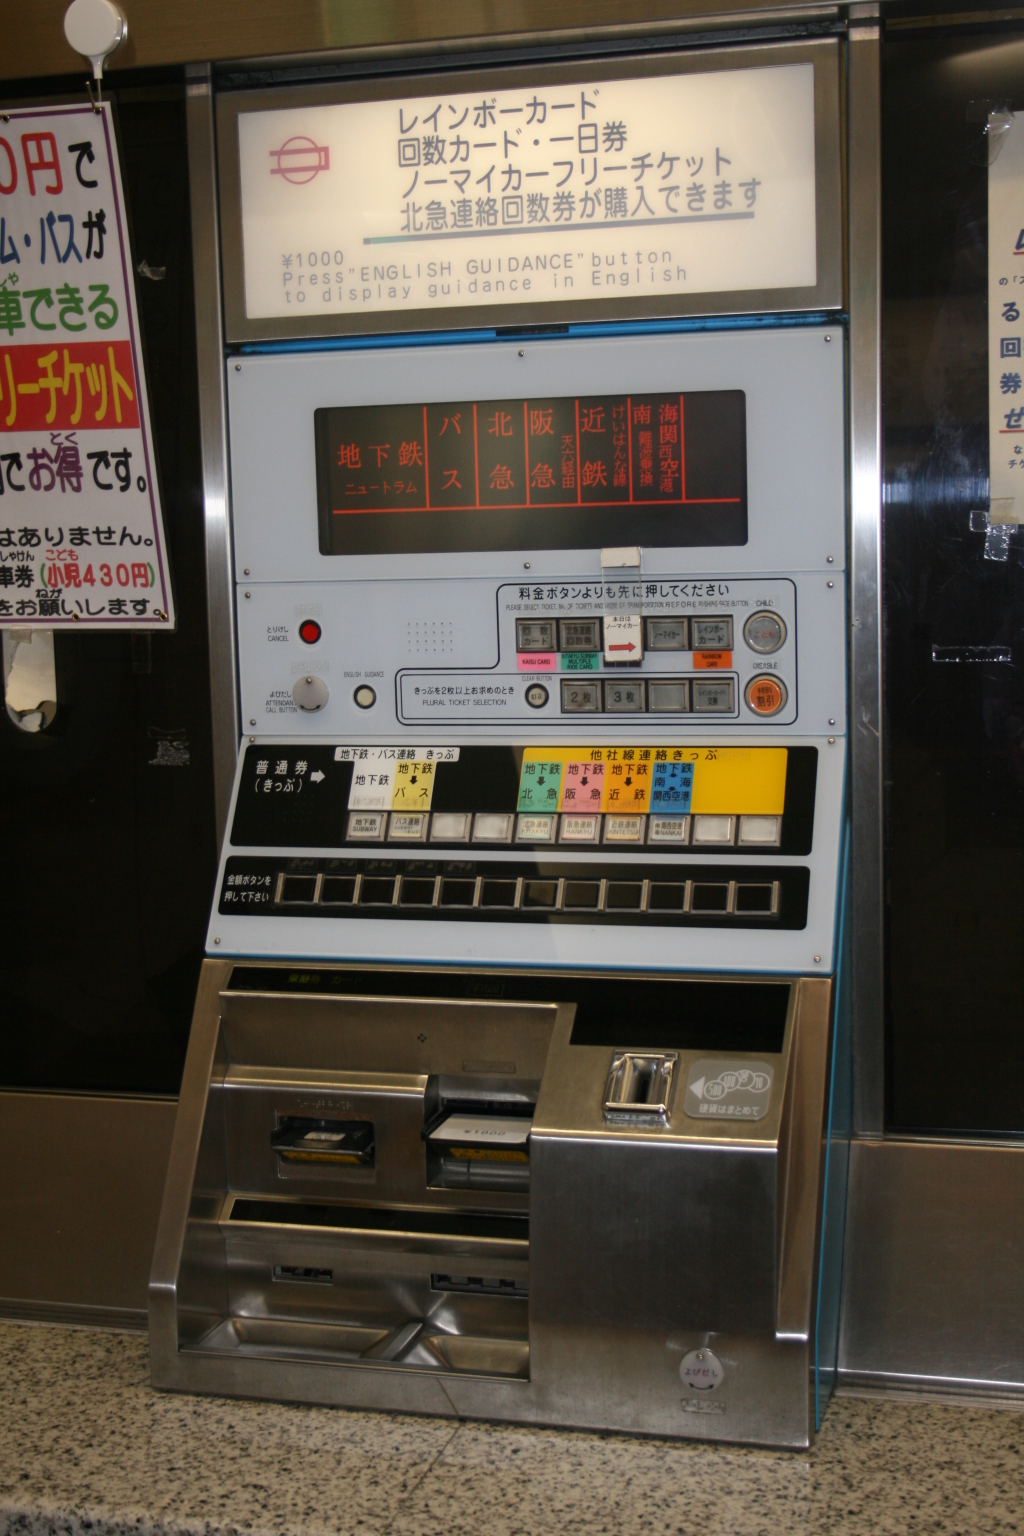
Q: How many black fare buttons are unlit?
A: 12